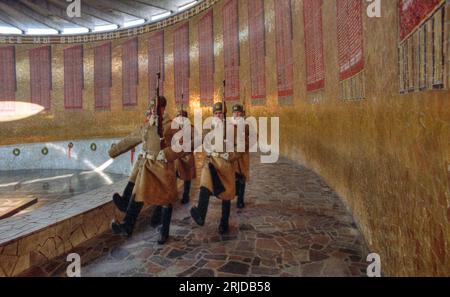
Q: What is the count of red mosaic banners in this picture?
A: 14